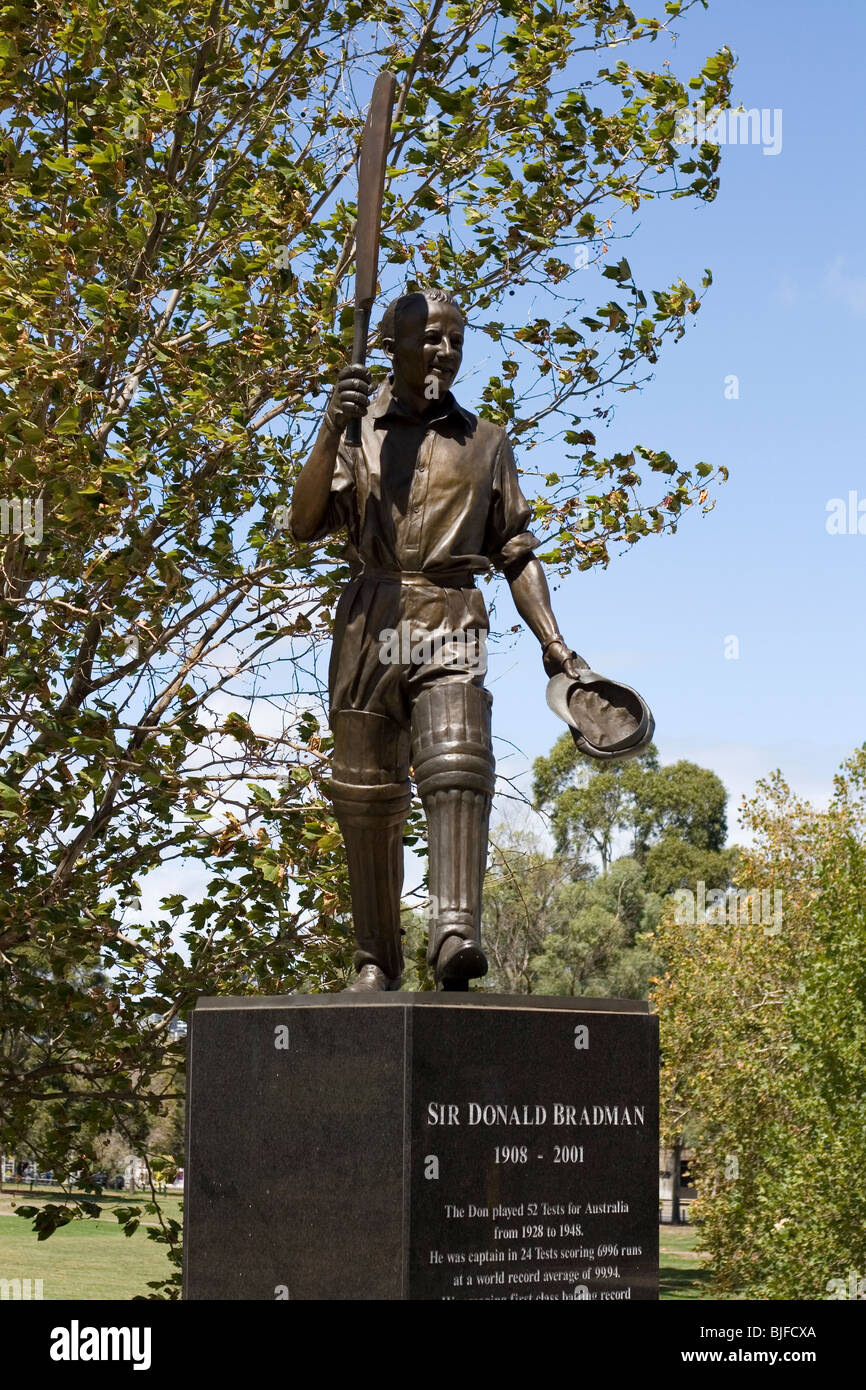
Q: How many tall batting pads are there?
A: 2